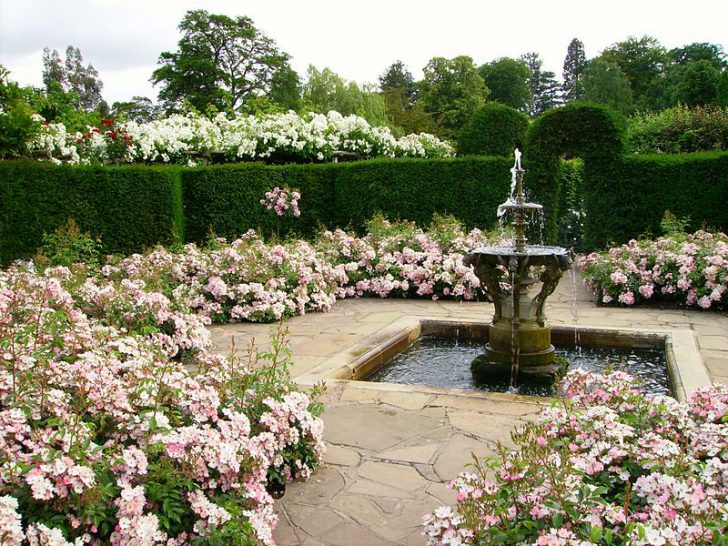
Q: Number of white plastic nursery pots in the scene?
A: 0